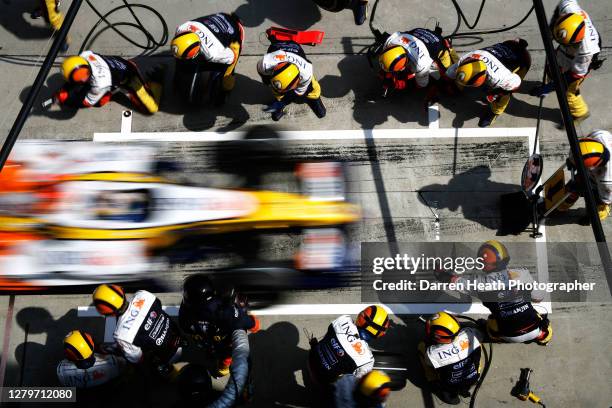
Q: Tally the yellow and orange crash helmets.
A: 13